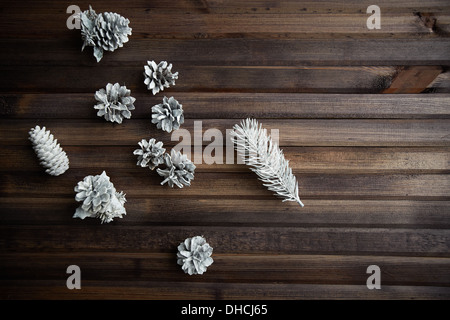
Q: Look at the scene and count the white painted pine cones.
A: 9